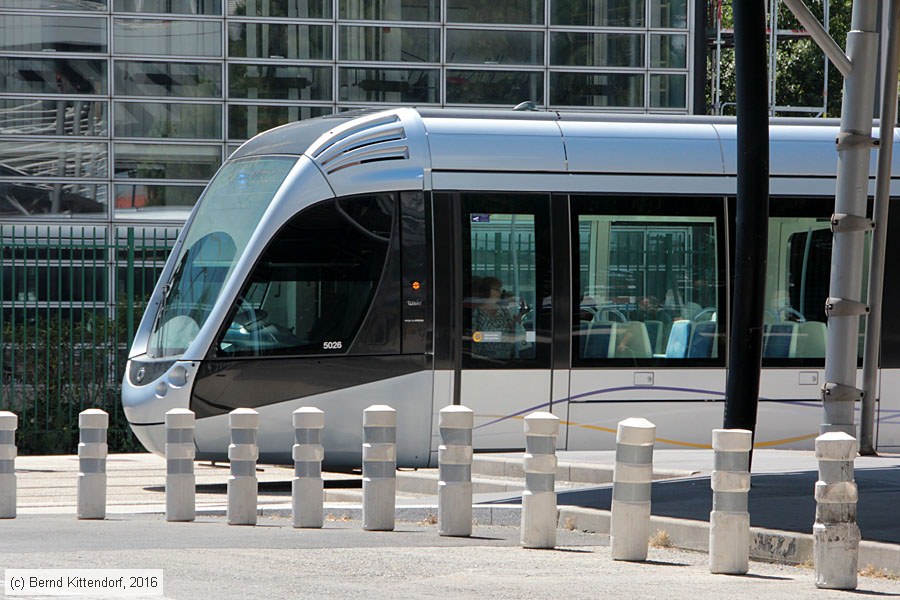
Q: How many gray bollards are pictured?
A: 11